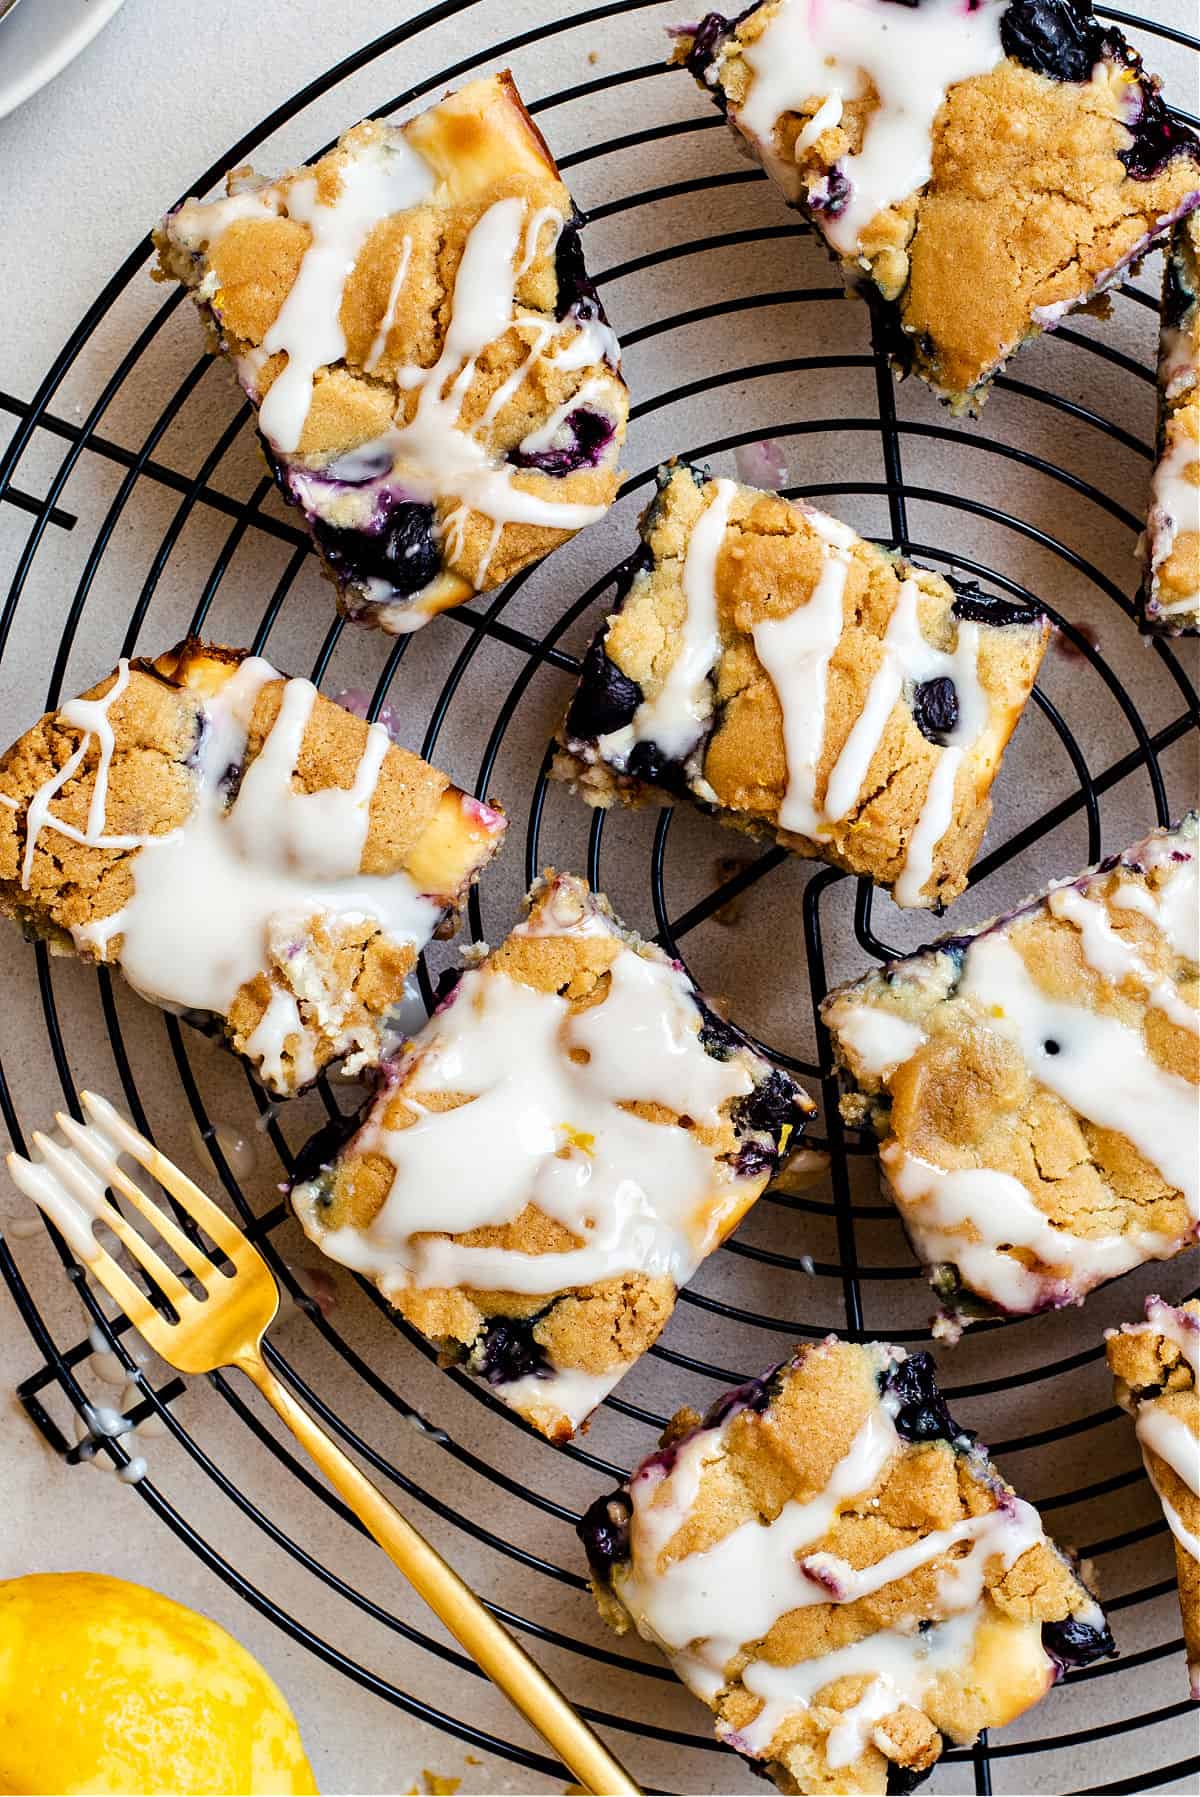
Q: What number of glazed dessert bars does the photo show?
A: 9